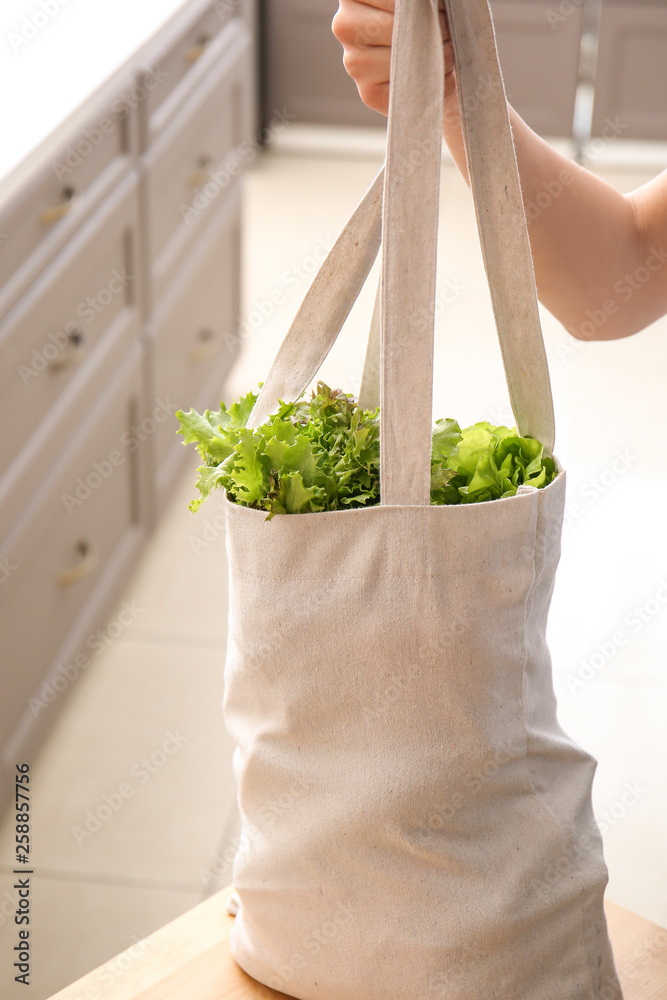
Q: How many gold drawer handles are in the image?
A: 6